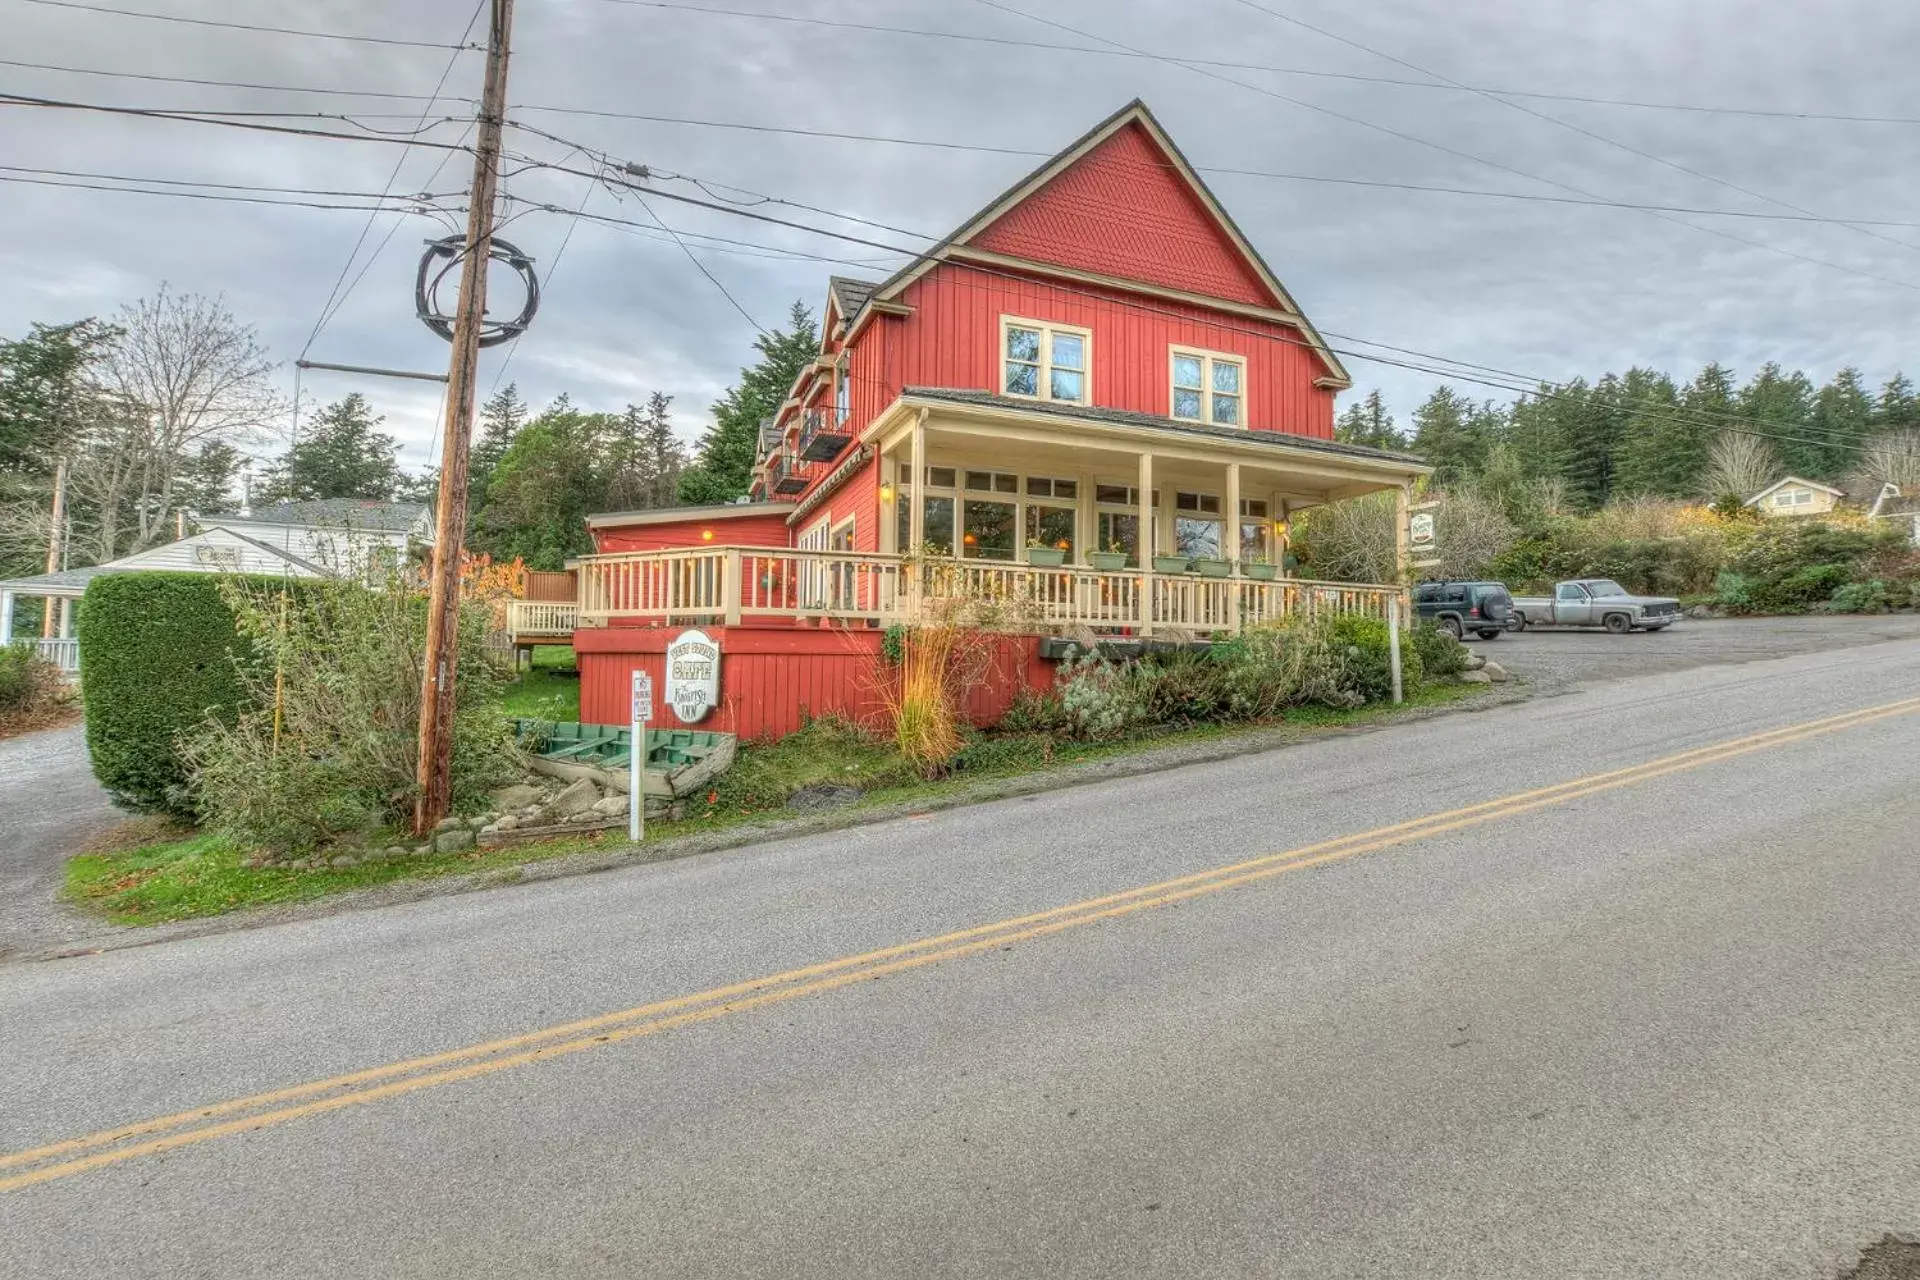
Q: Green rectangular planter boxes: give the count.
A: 5